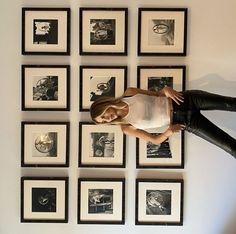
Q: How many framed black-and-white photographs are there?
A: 12